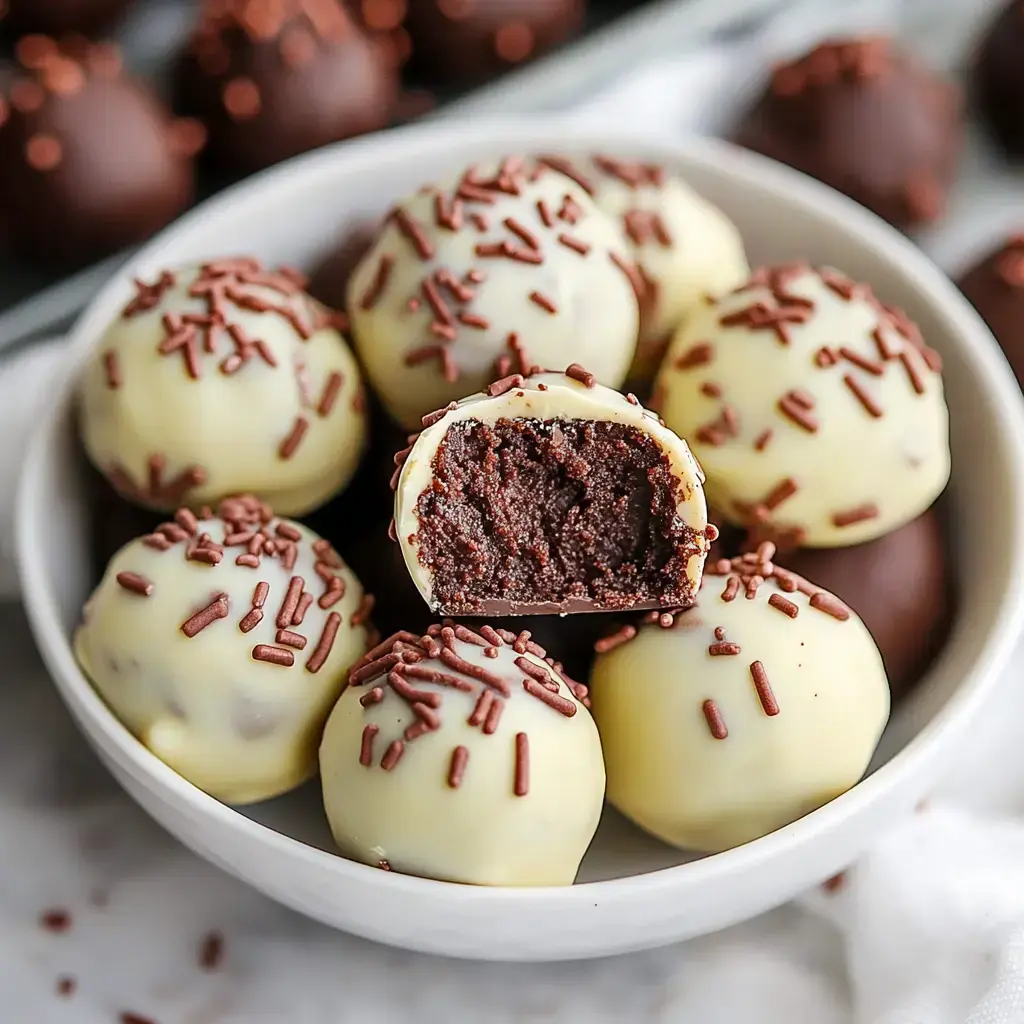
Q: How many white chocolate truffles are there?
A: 8